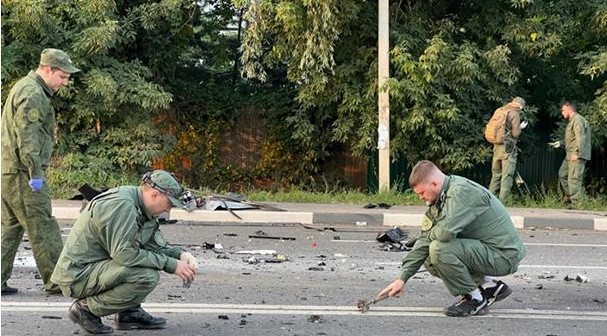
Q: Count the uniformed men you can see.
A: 5